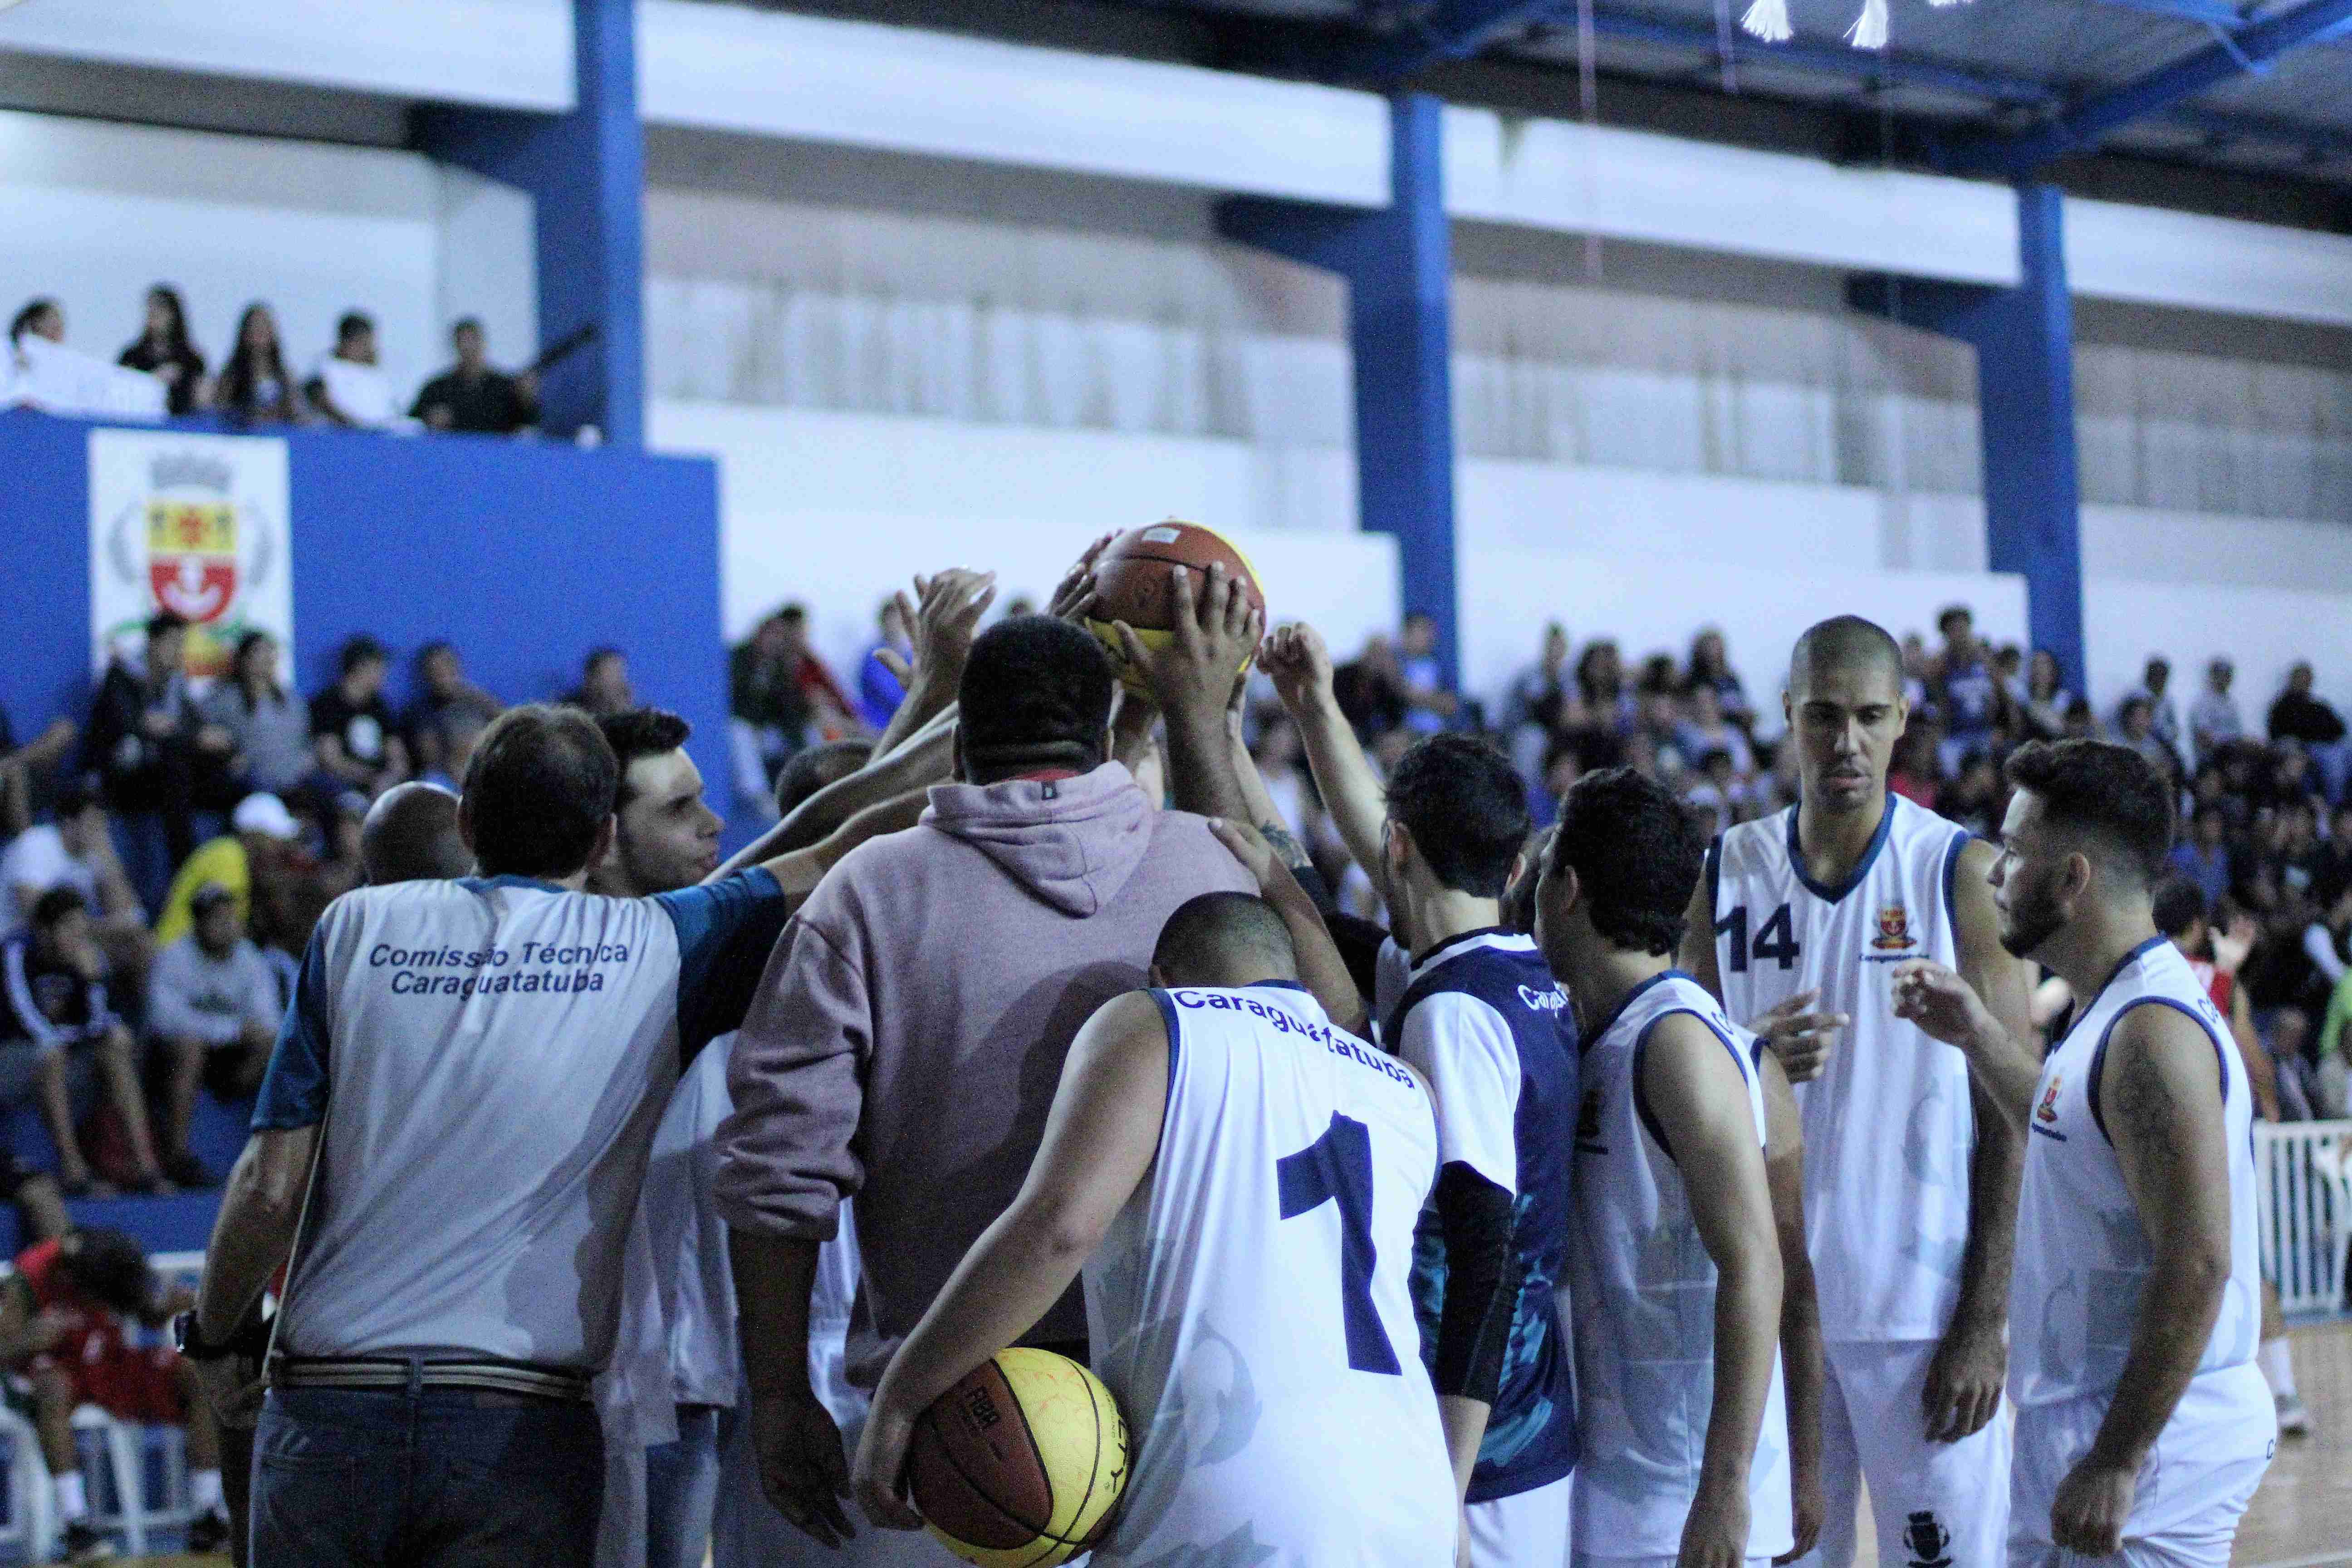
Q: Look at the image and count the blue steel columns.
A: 3